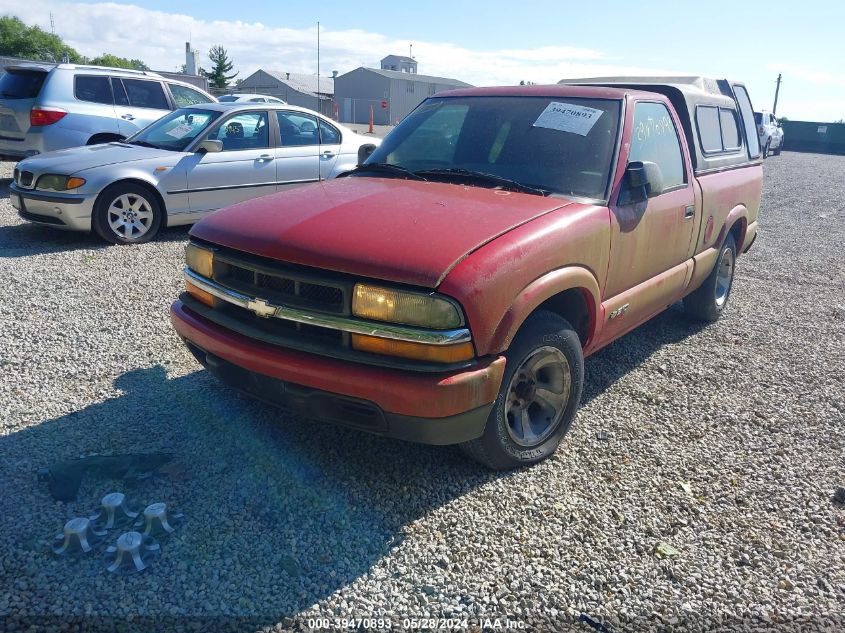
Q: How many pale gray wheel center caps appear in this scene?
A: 4